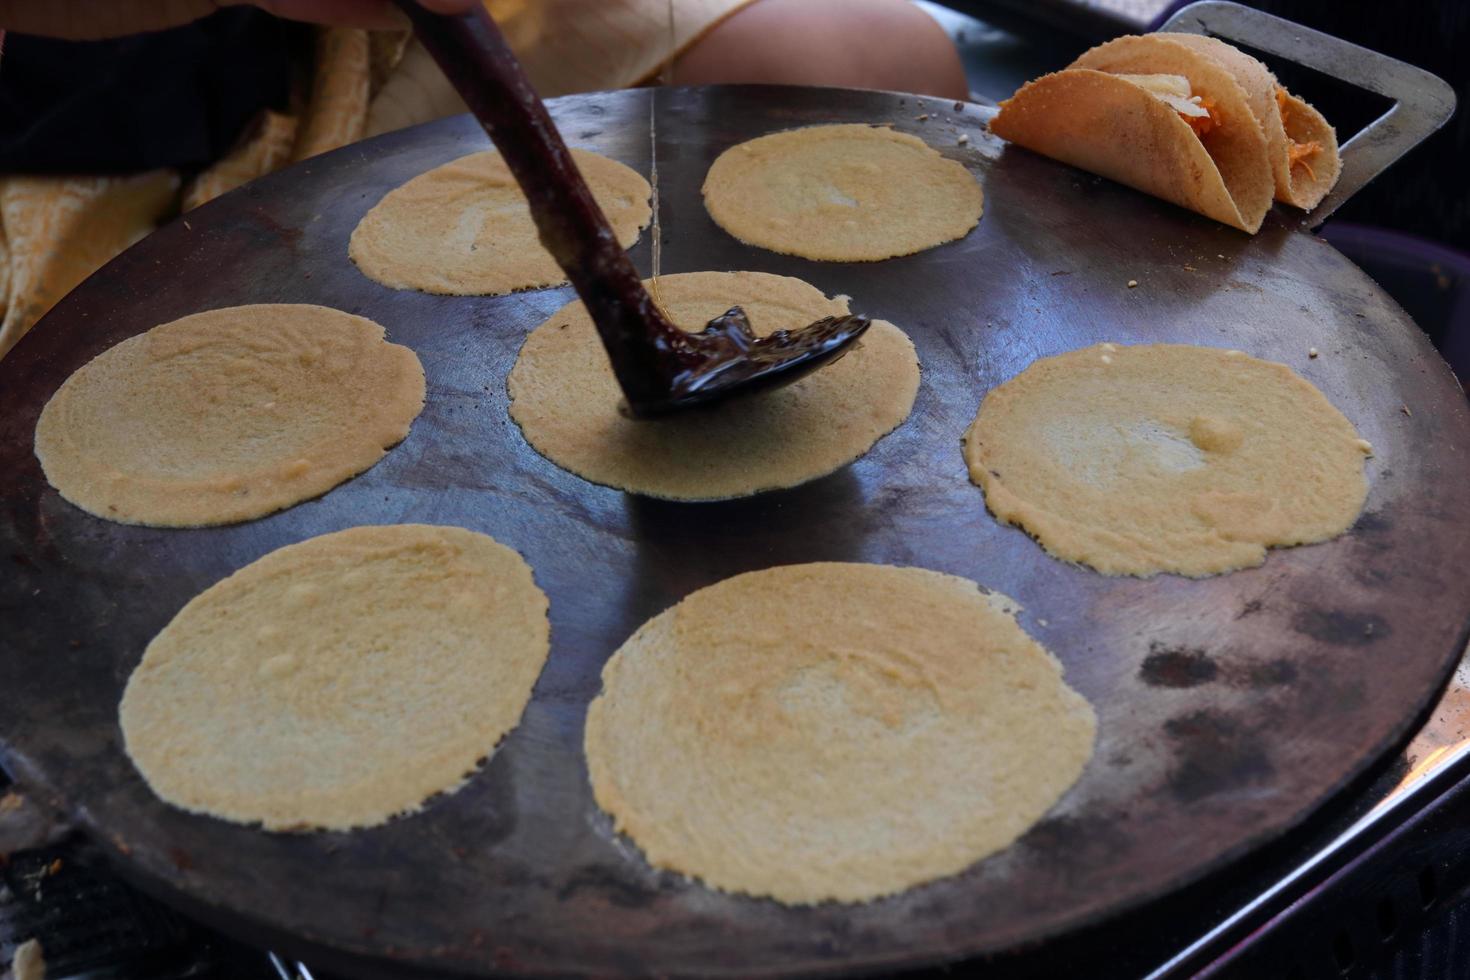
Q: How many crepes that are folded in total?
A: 2